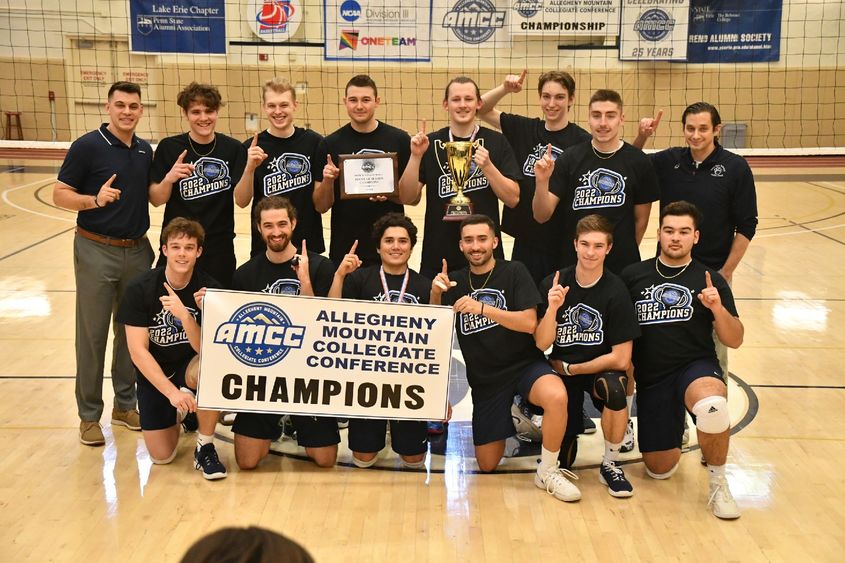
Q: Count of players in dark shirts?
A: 12